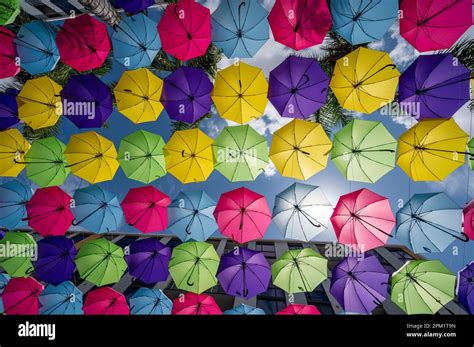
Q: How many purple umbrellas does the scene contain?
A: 11